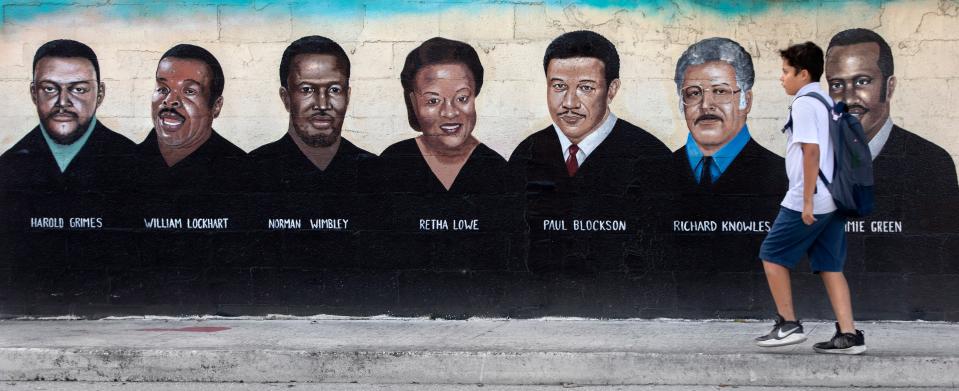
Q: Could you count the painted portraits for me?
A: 7